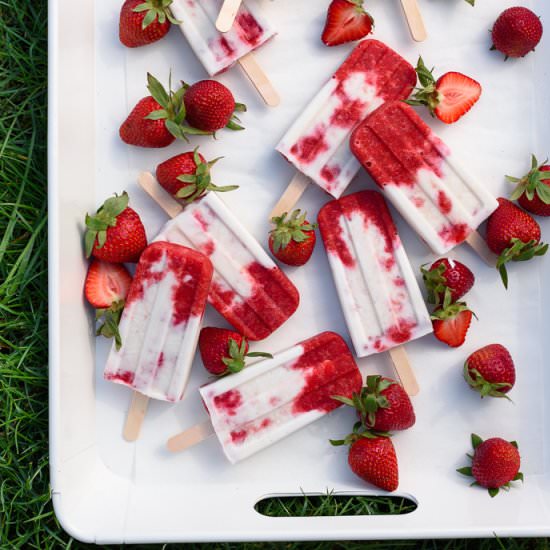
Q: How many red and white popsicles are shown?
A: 7